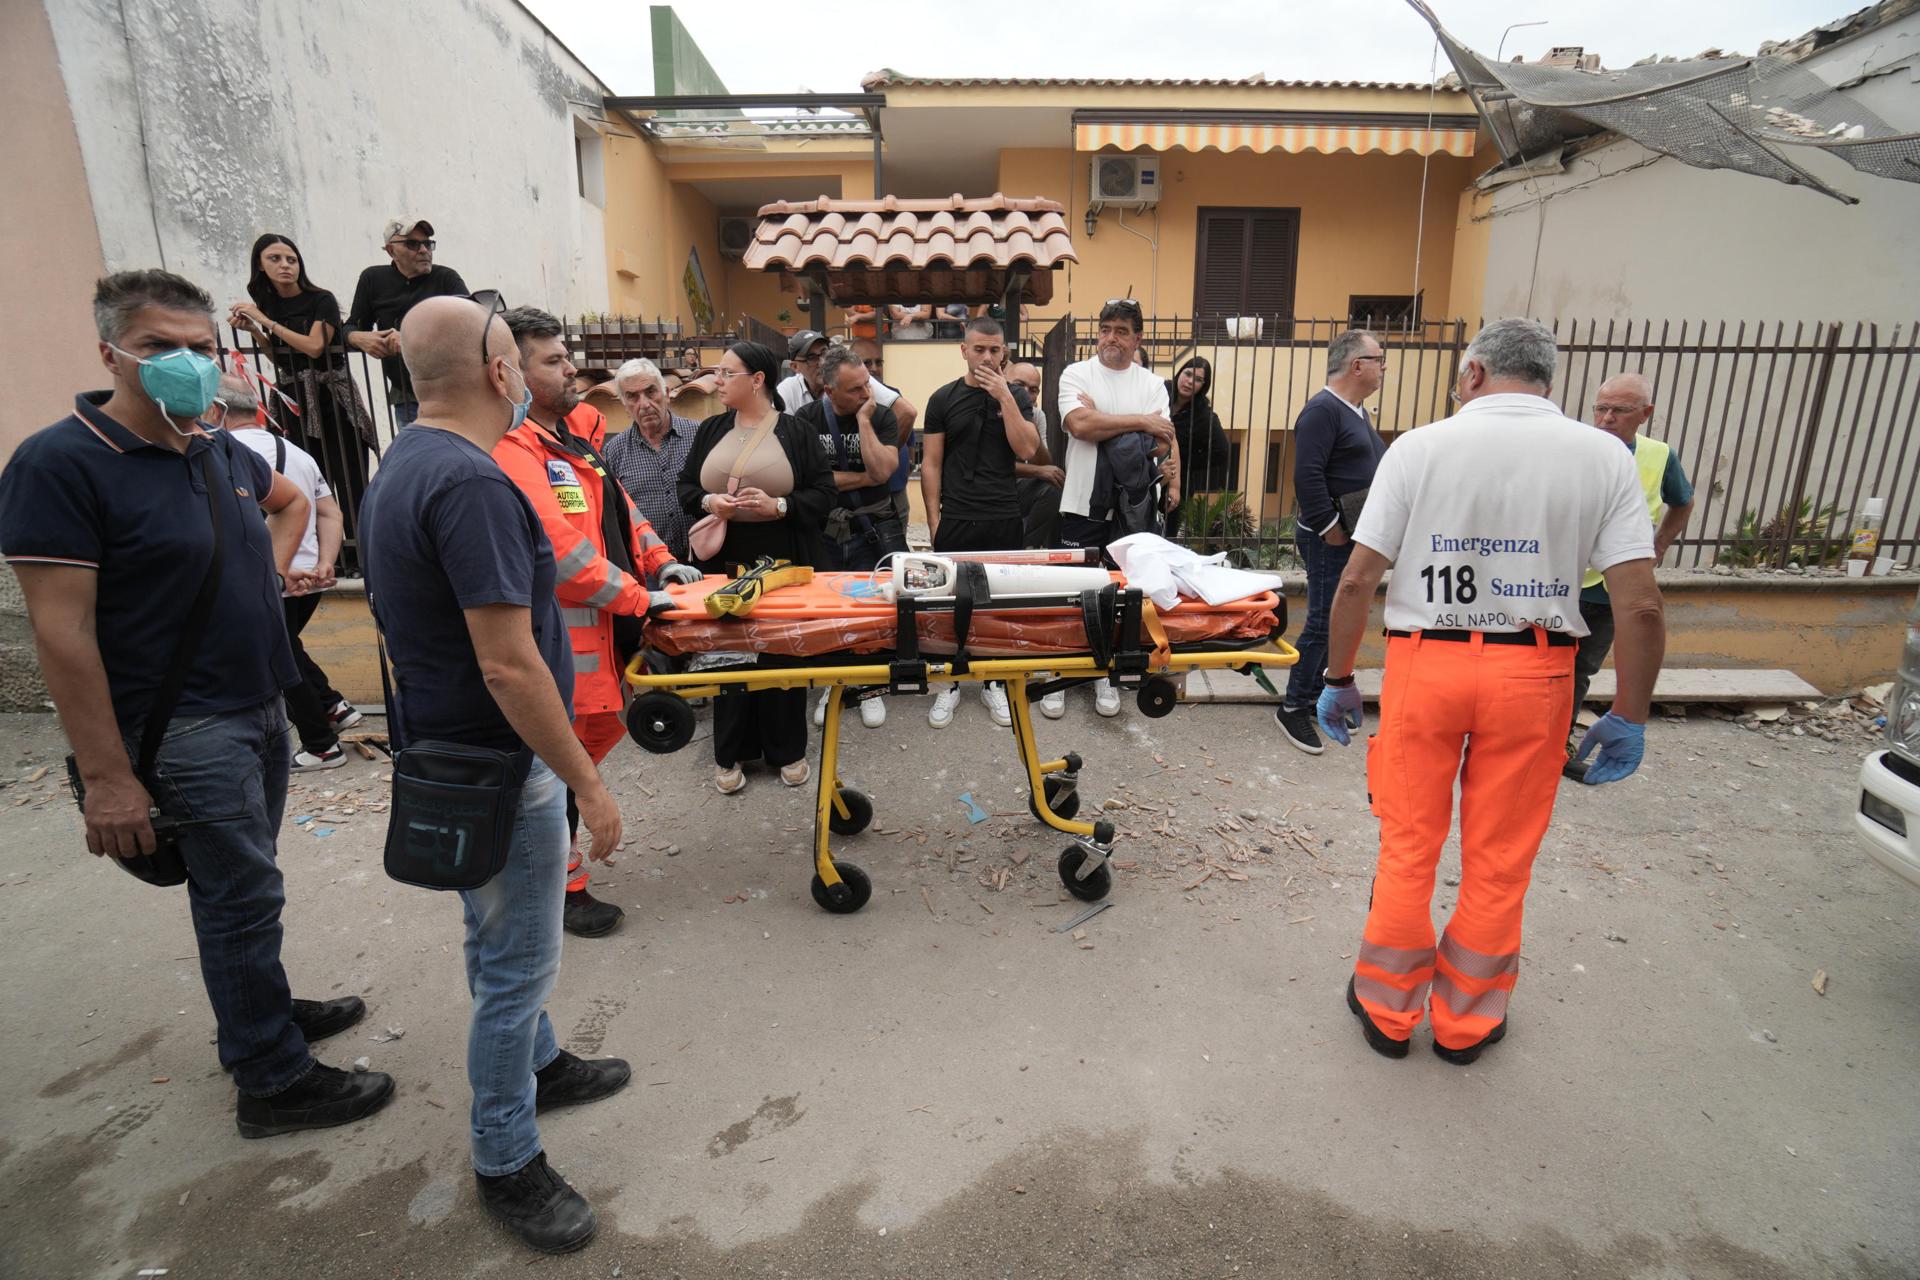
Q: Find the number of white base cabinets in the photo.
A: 0